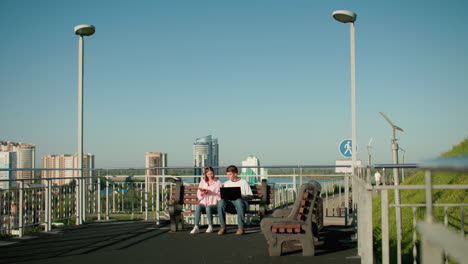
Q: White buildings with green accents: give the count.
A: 1